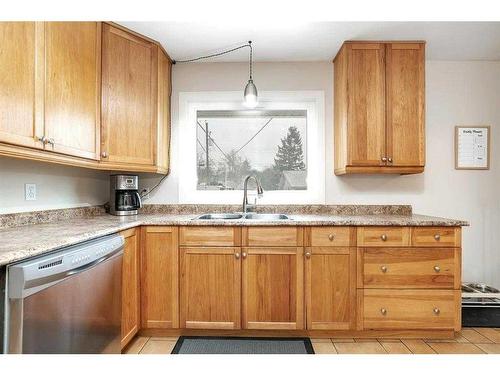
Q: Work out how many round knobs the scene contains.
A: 15